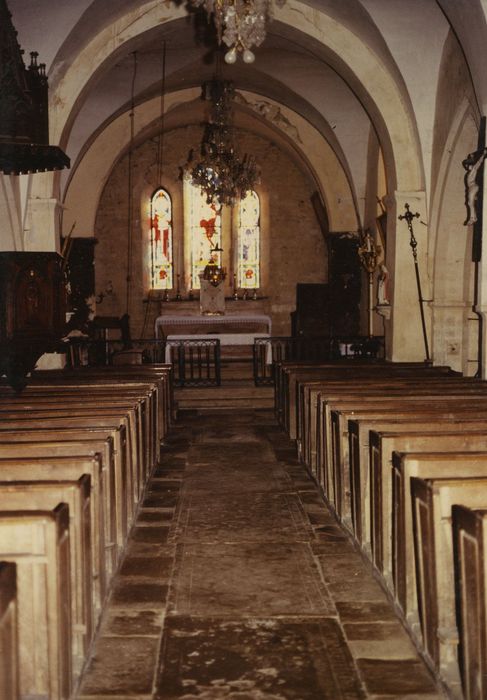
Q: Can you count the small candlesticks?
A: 6